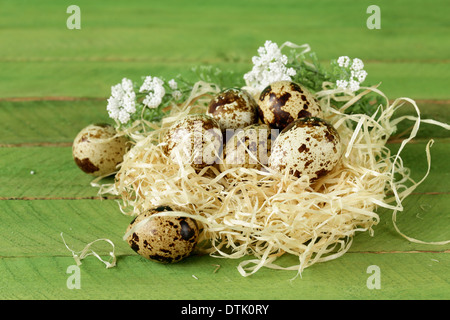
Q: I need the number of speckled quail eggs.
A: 7